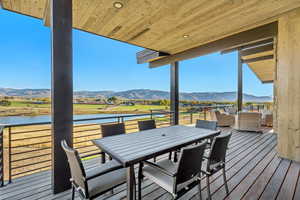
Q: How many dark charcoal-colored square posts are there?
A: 3